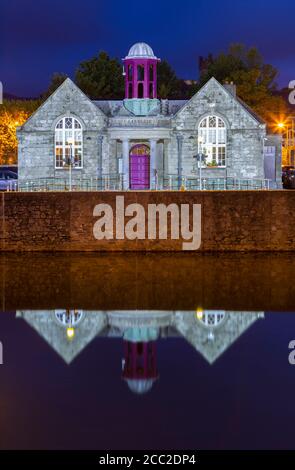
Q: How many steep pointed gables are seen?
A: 2